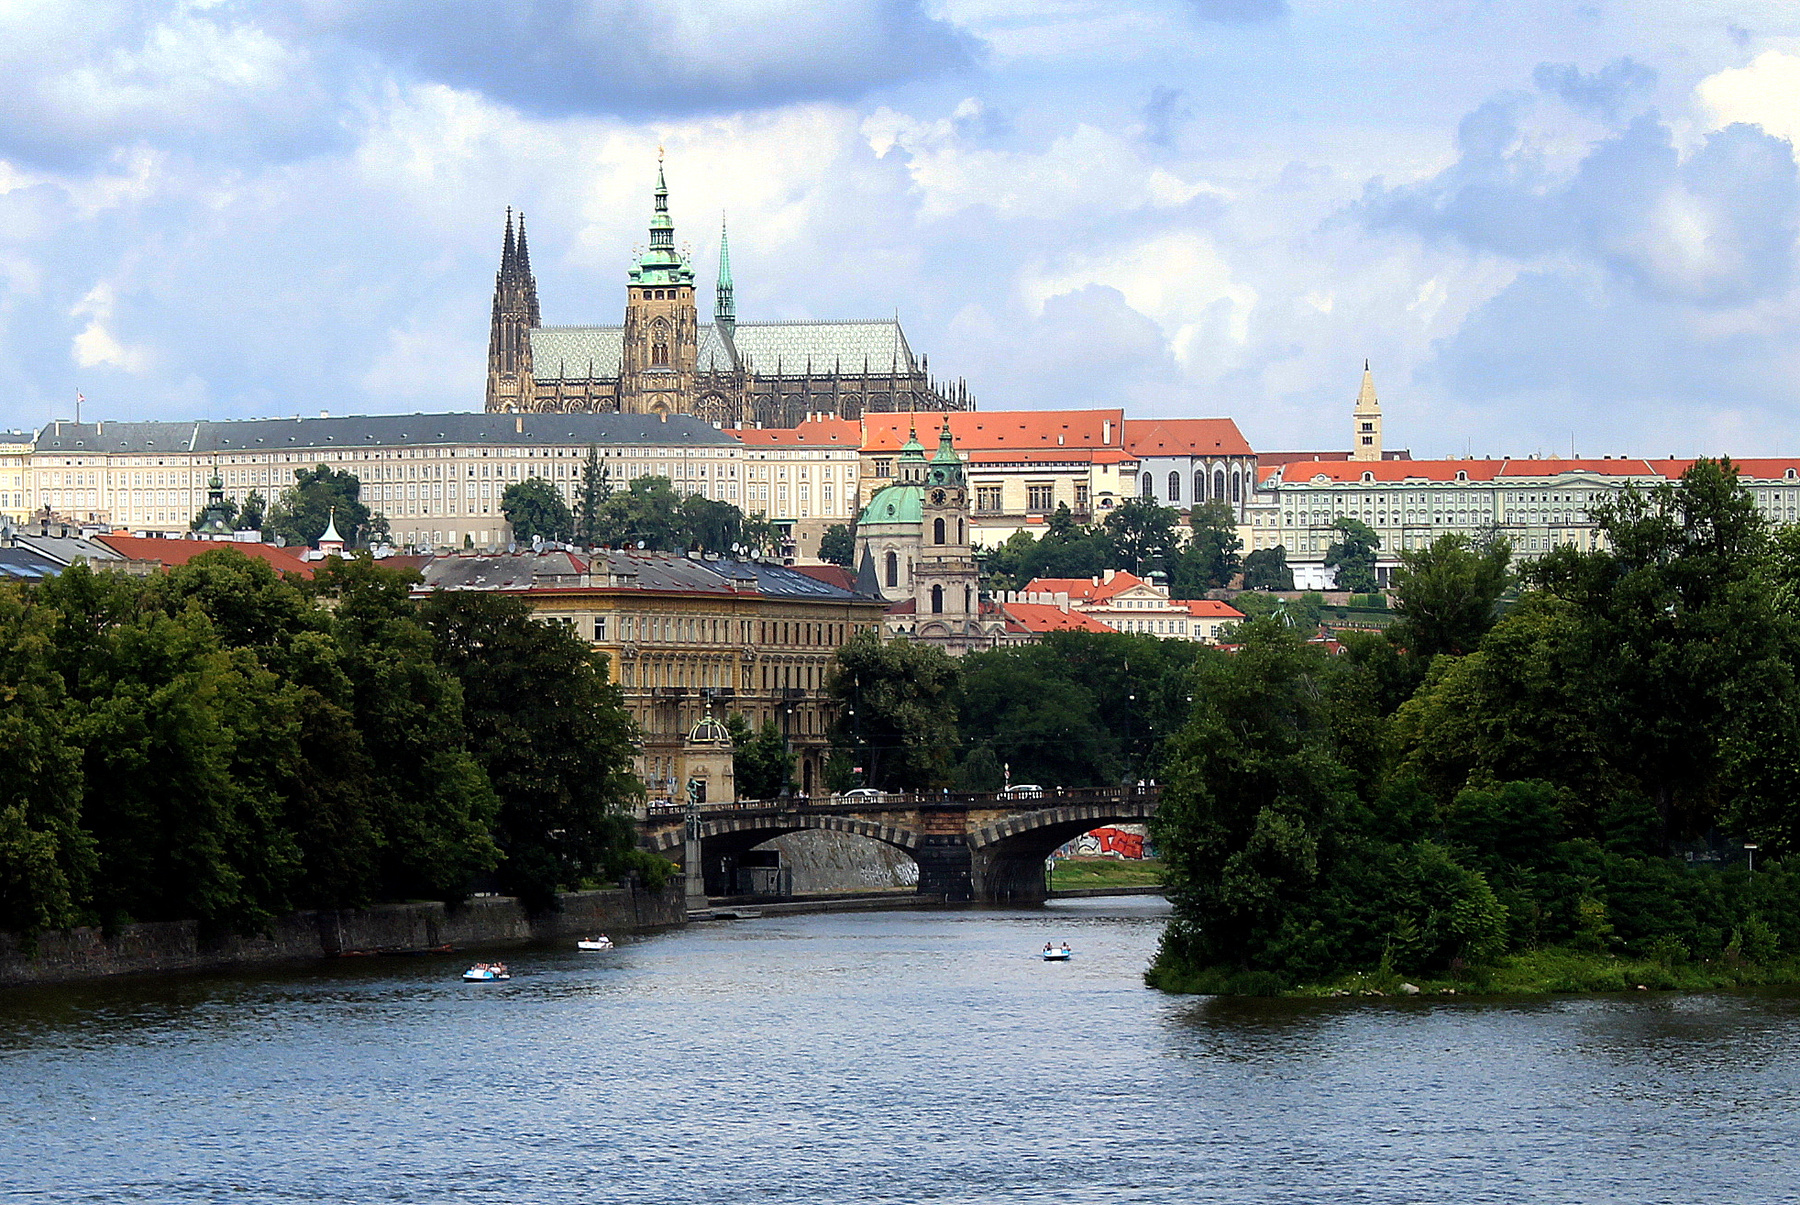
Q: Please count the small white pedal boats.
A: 3